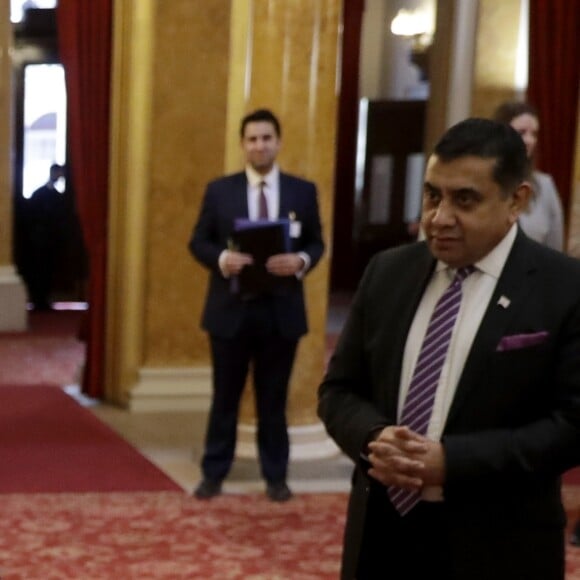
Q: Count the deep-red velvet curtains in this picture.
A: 3